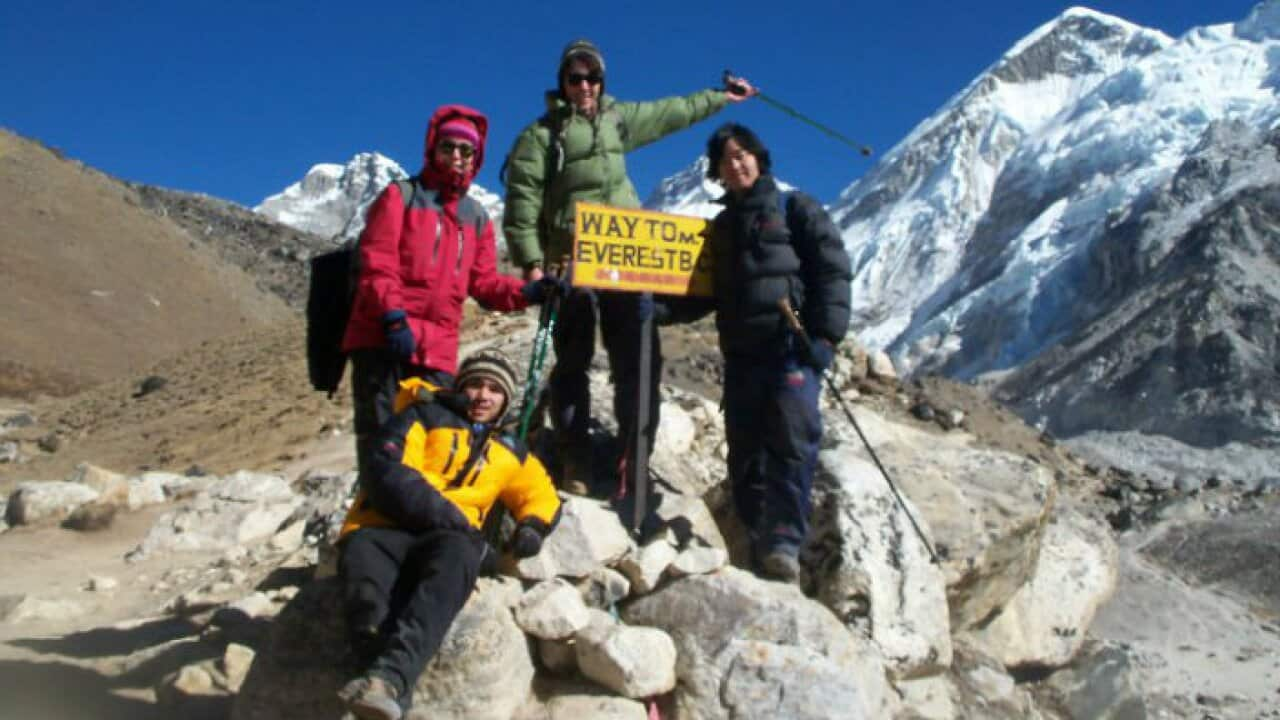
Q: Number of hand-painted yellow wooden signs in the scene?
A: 1